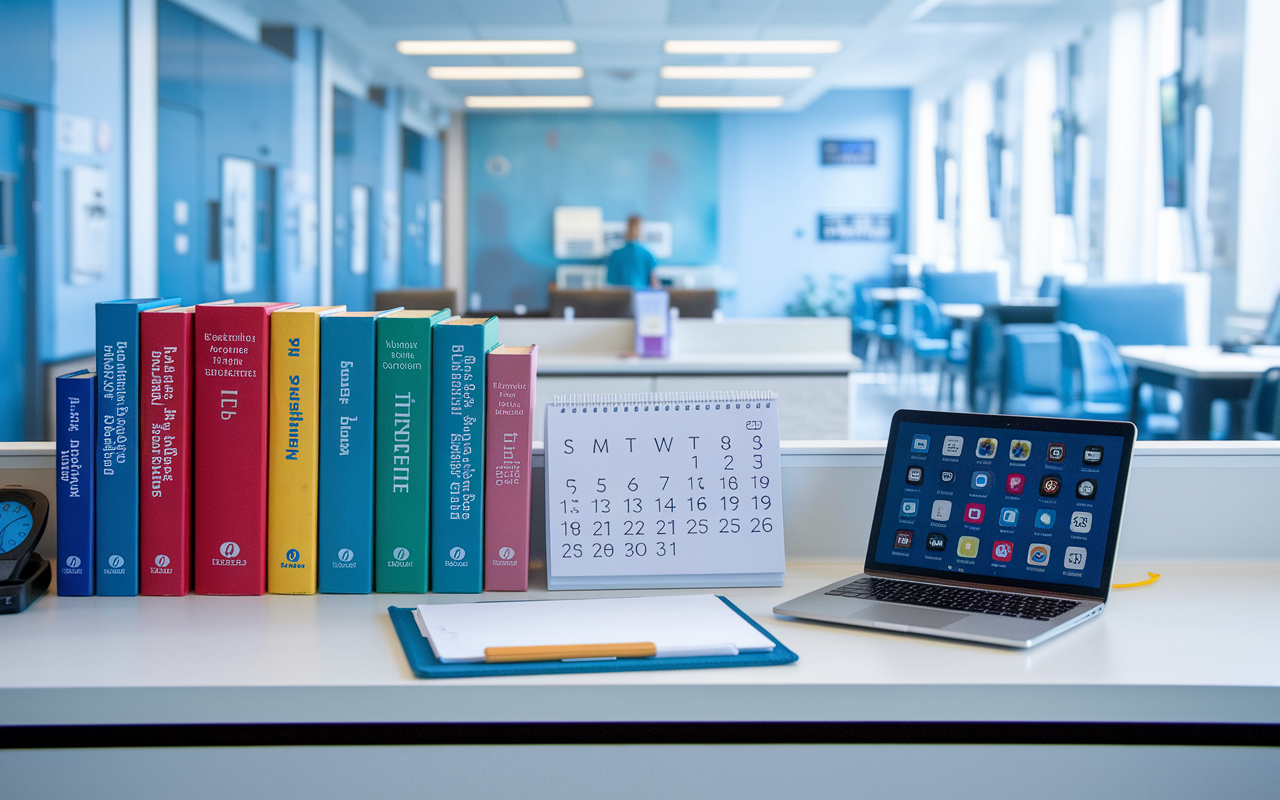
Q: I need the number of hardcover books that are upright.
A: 9